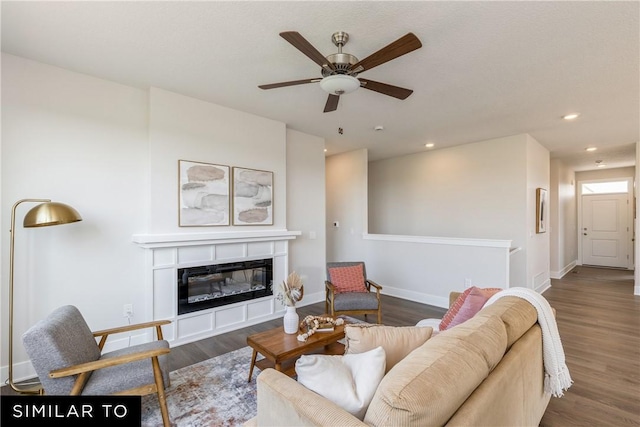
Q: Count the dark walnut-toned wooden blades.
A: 5